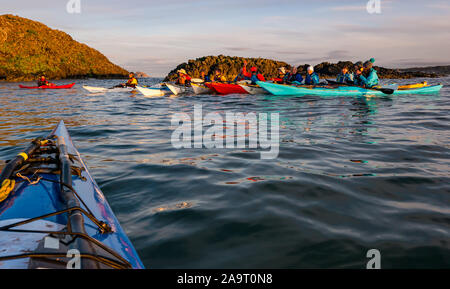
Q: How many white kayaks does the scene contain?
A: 5